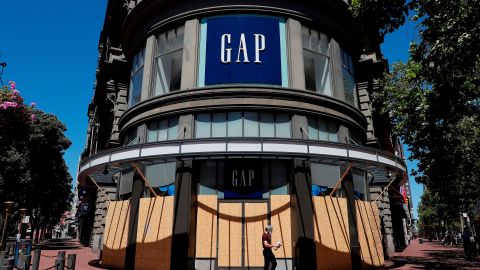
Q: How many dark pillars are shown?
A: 4